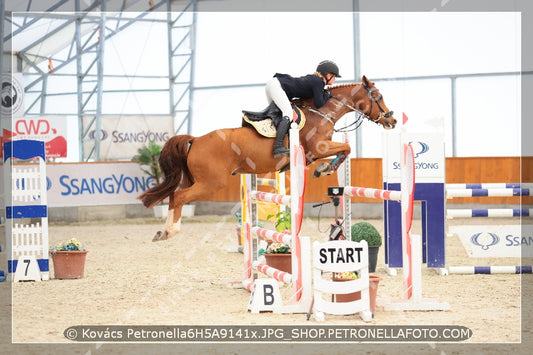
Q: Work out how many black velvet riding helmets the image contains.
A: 1